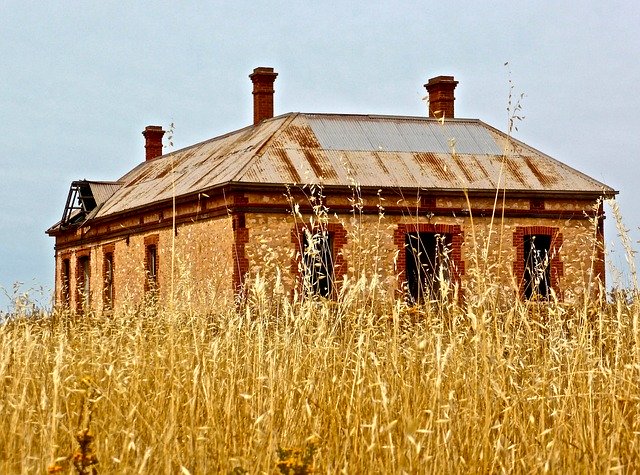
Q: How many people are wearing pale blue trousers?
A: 0